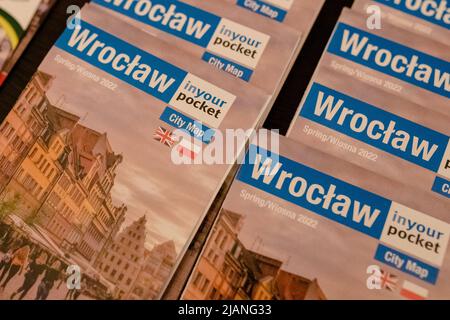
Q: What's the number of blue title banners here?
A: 6